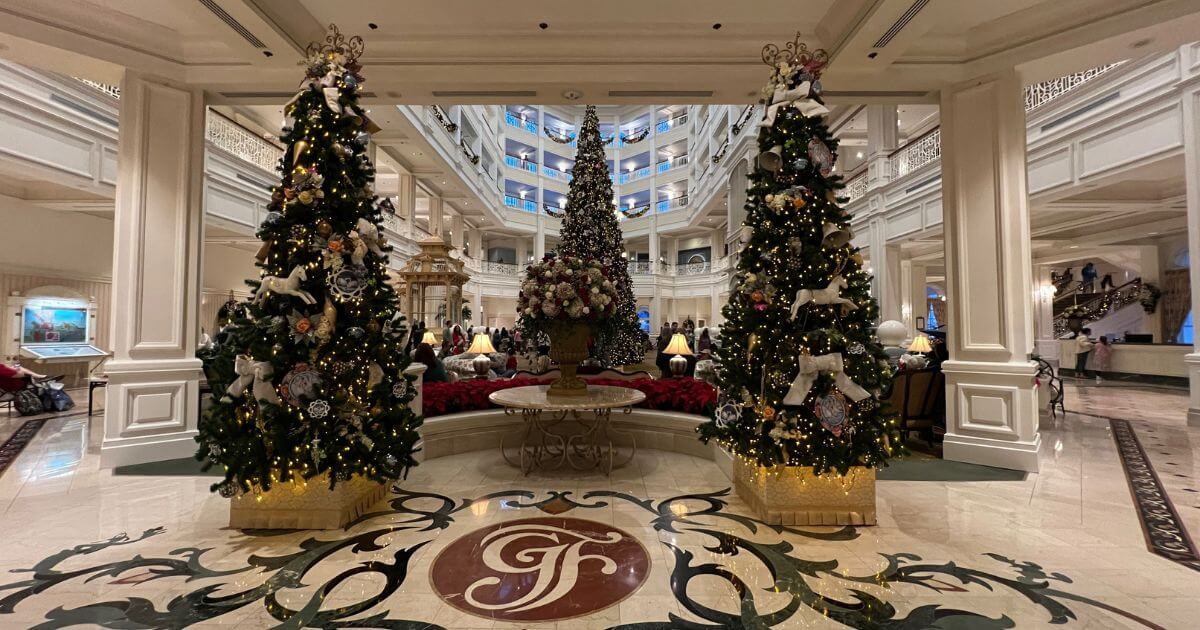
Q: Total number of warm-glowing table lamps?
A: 4